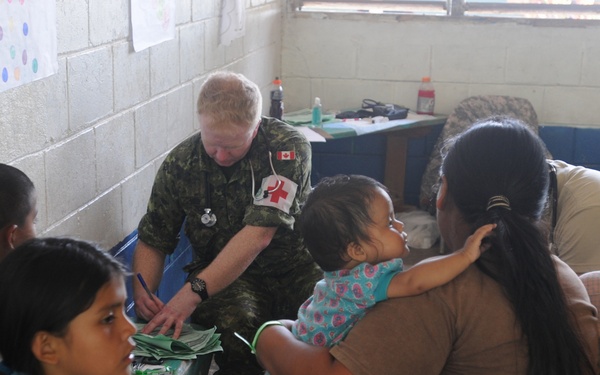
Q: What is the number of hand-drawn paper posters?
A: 3